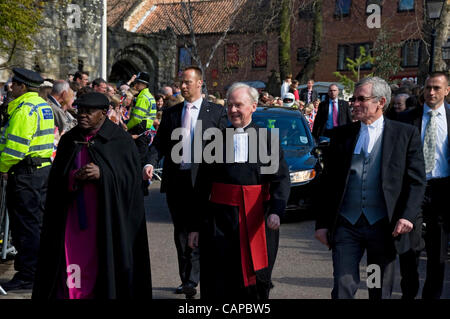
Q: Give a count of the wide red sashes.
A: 1